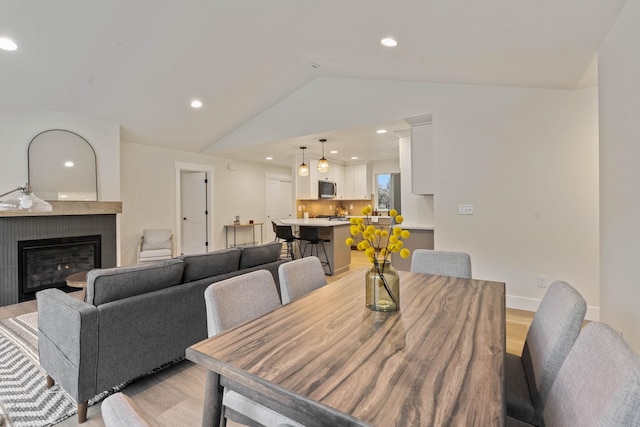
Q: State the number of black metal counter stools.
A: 3